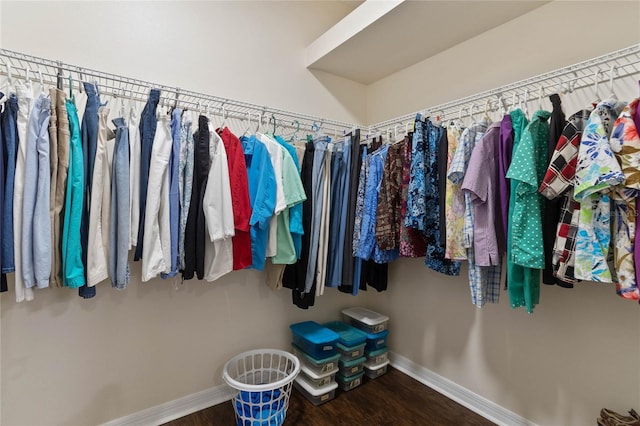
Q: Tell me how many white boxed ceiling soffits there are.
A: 1